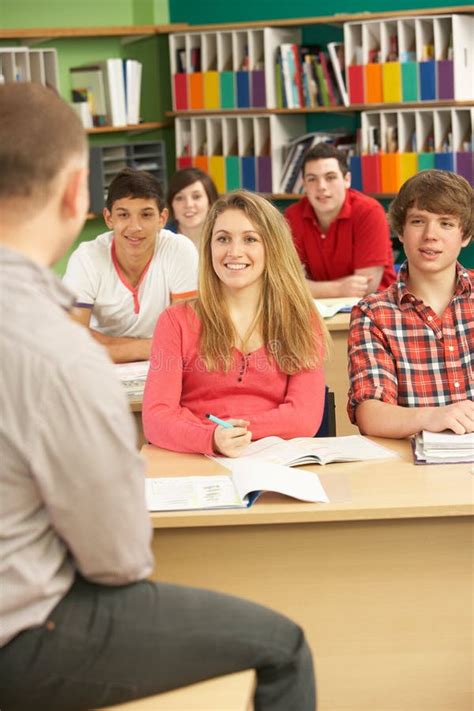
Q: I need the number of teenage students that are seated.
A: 5